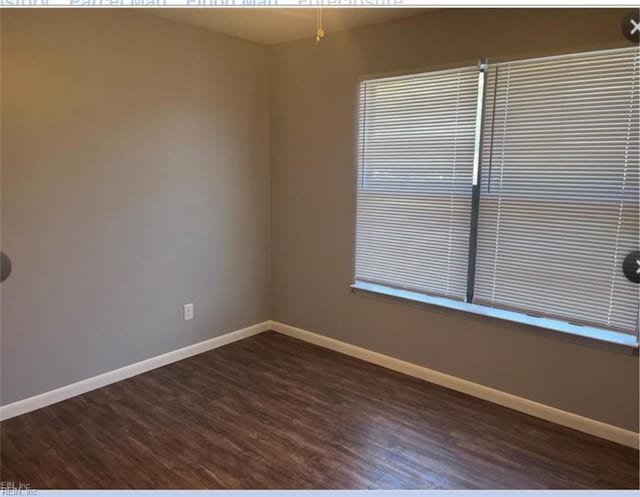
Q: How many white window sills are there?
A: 1